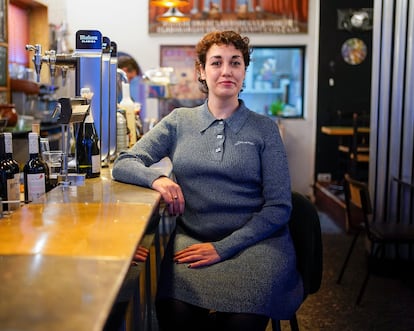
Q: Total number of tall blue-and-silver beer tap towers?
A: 3